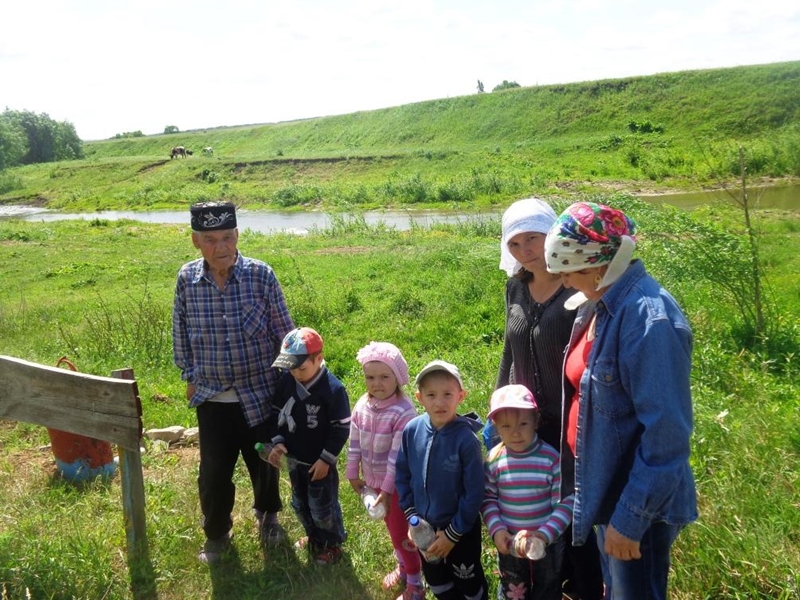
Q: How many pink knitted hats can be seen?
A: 1